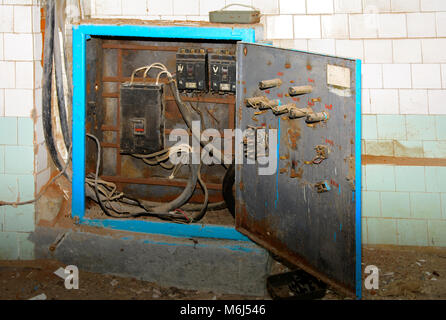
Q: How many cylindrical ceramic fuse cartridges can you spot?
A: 7